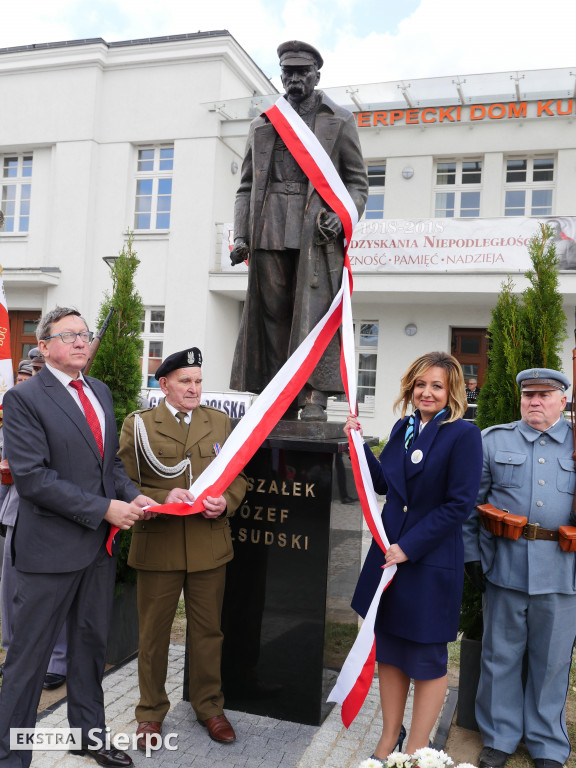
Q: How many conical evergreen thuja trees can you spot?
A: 3